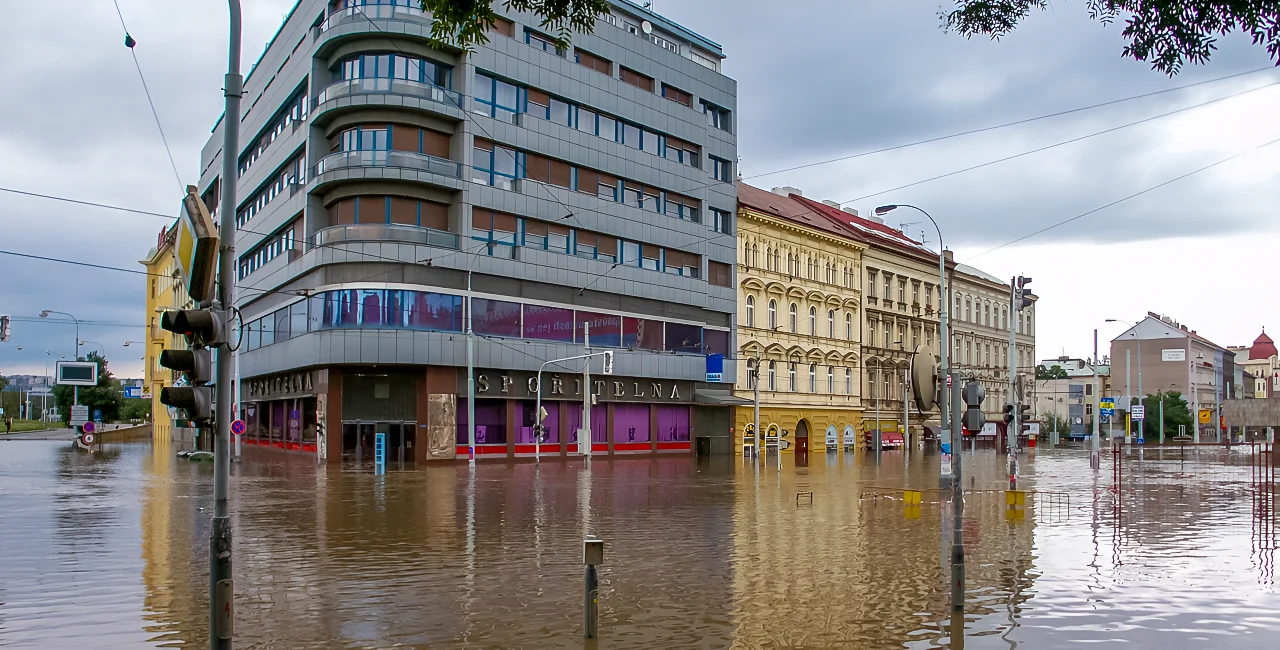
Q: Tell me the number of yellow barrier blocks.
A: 2